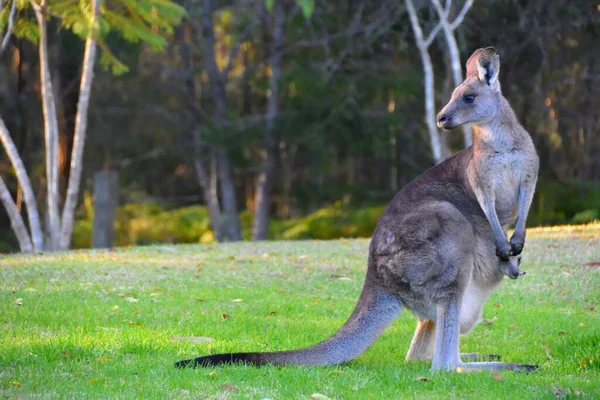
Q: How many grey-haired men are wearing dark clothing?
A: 0